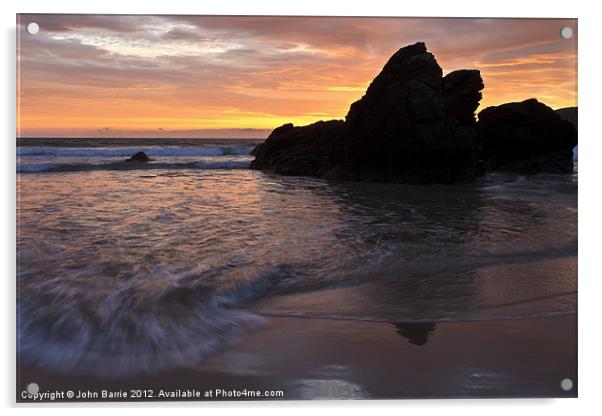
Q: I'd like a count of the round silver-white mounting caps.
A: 4